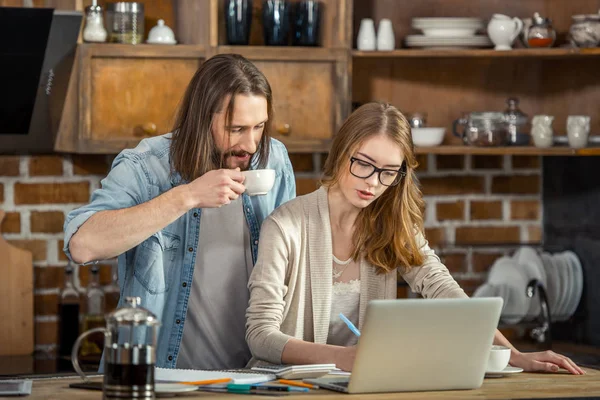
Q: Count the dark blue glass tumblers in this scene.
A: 3